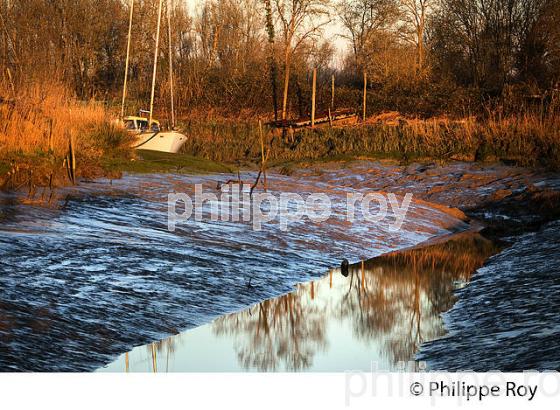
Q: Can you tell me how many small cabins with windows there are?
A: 1